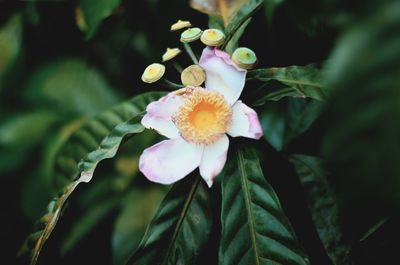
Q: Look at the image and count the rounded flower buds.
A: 7